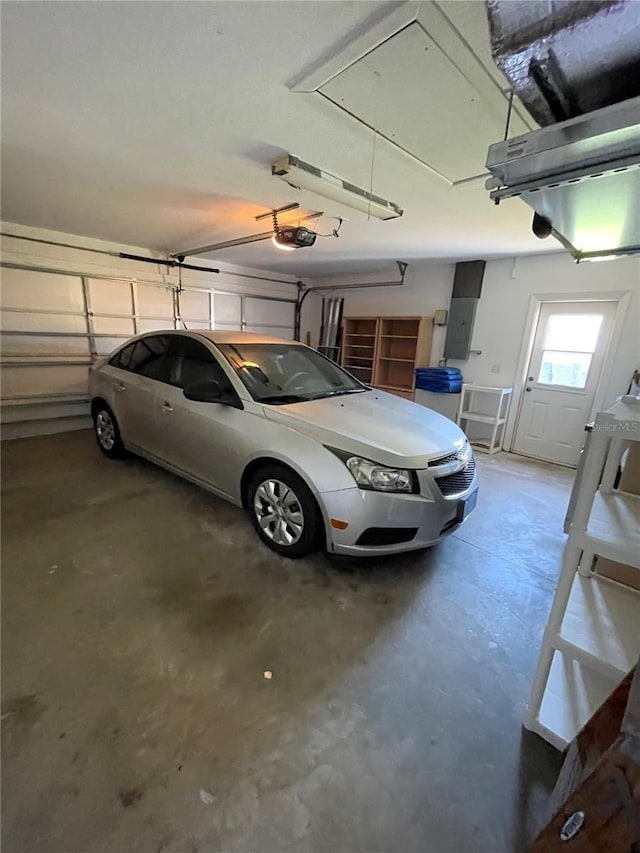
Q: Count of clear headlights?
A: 1